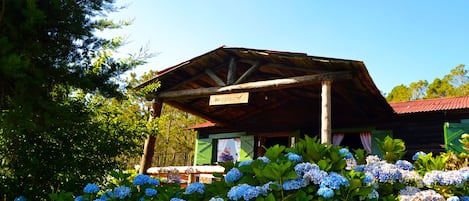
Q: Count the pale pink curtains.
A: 2